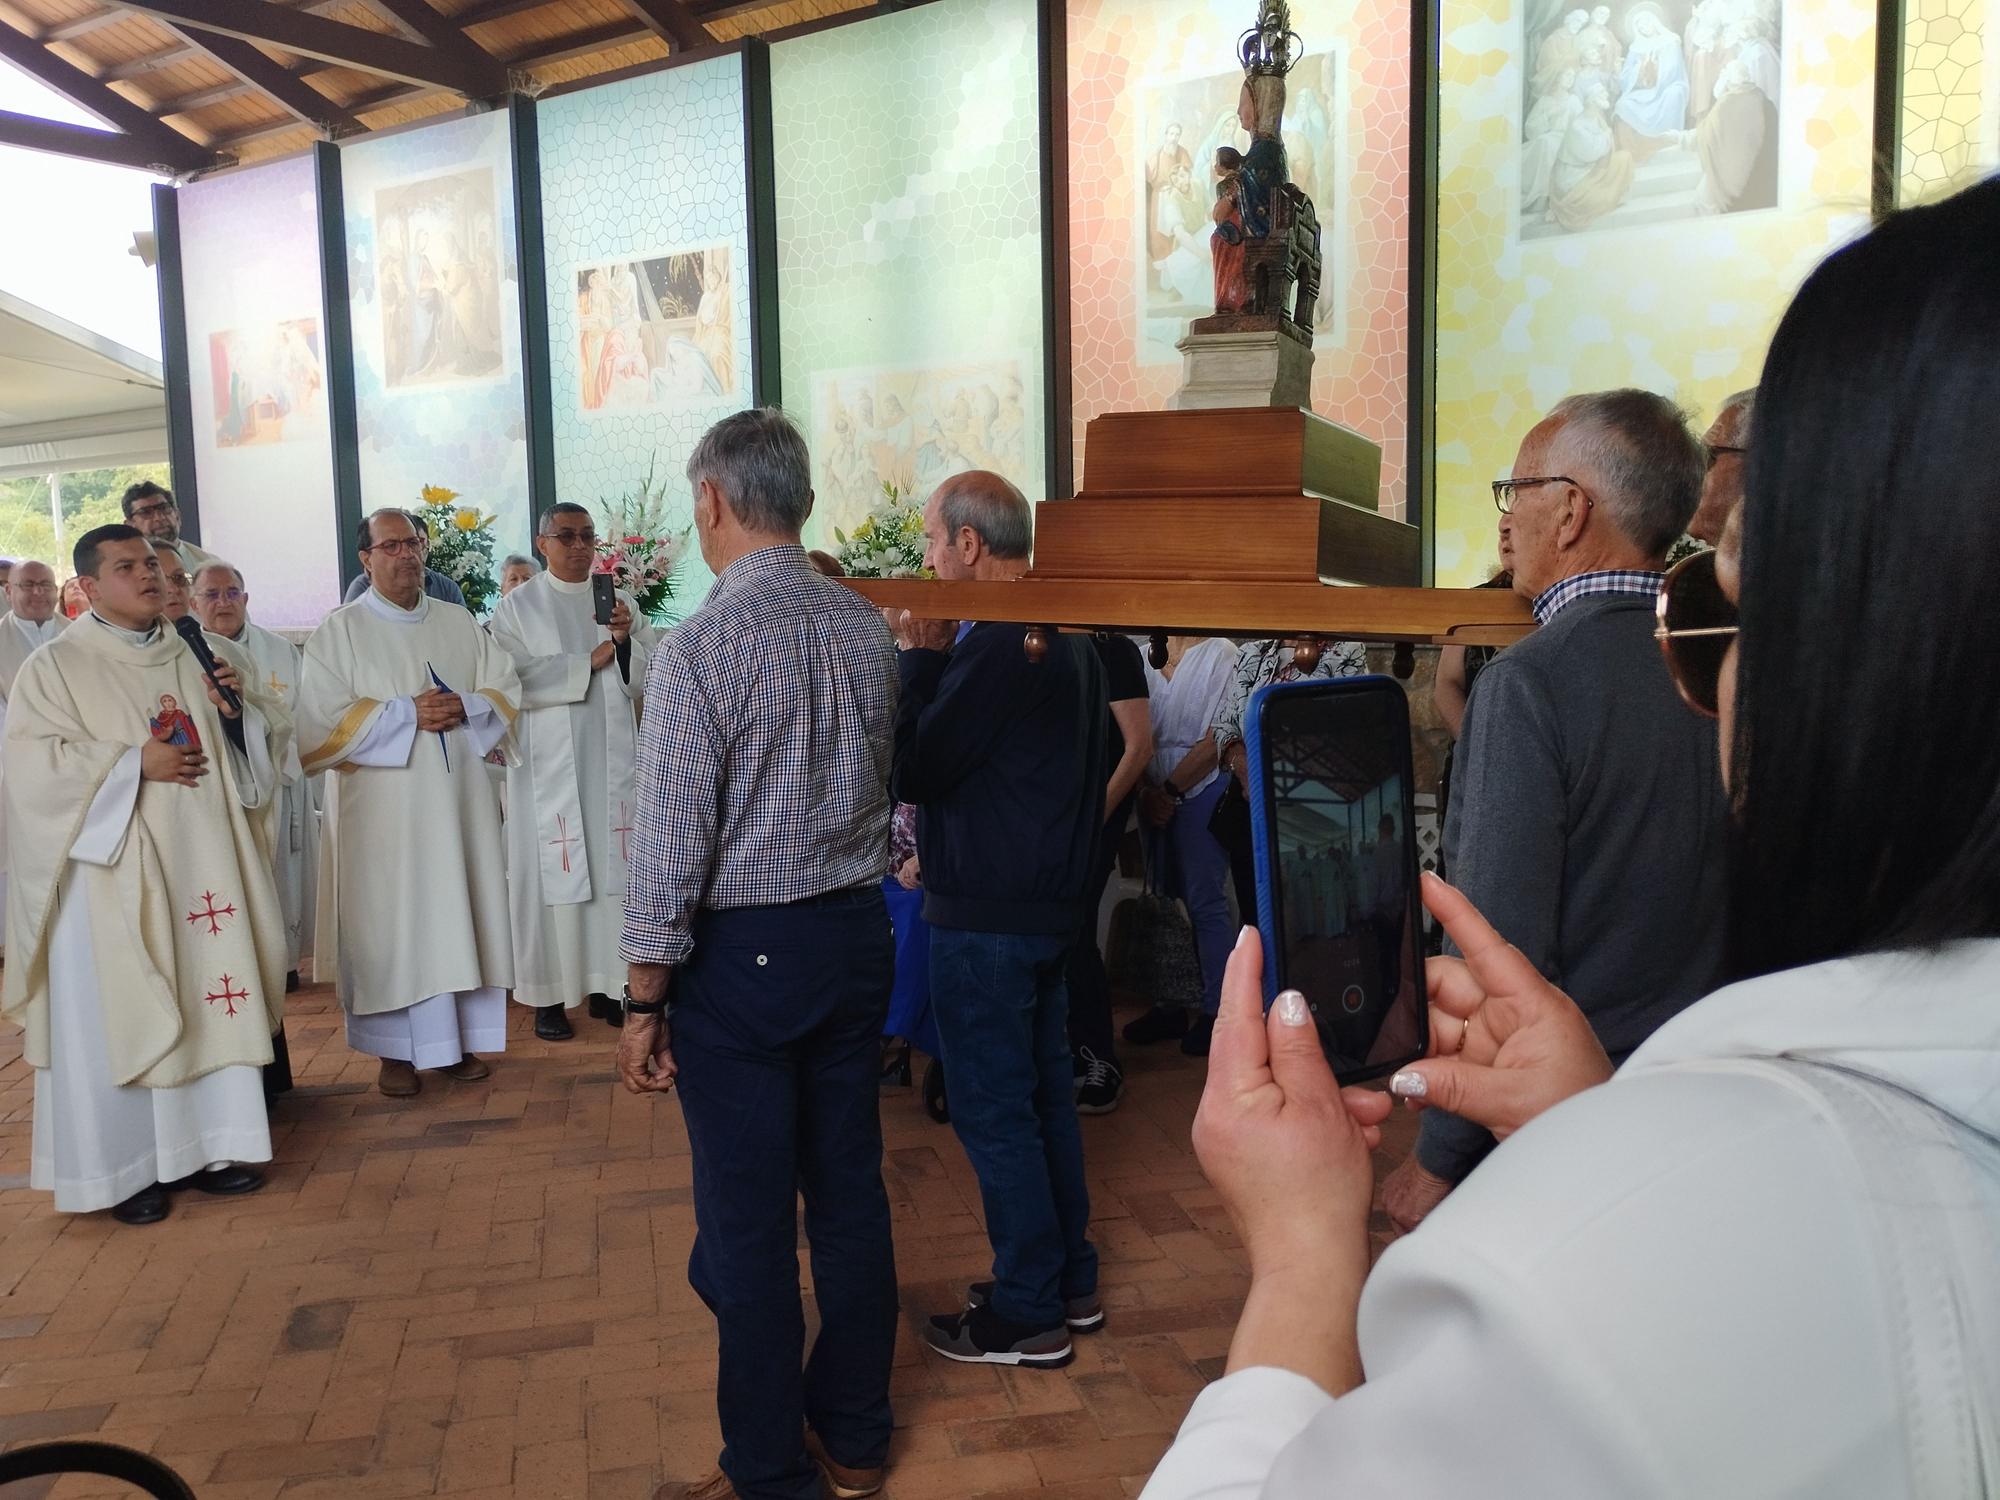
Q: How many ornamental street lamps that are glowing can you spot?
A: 0